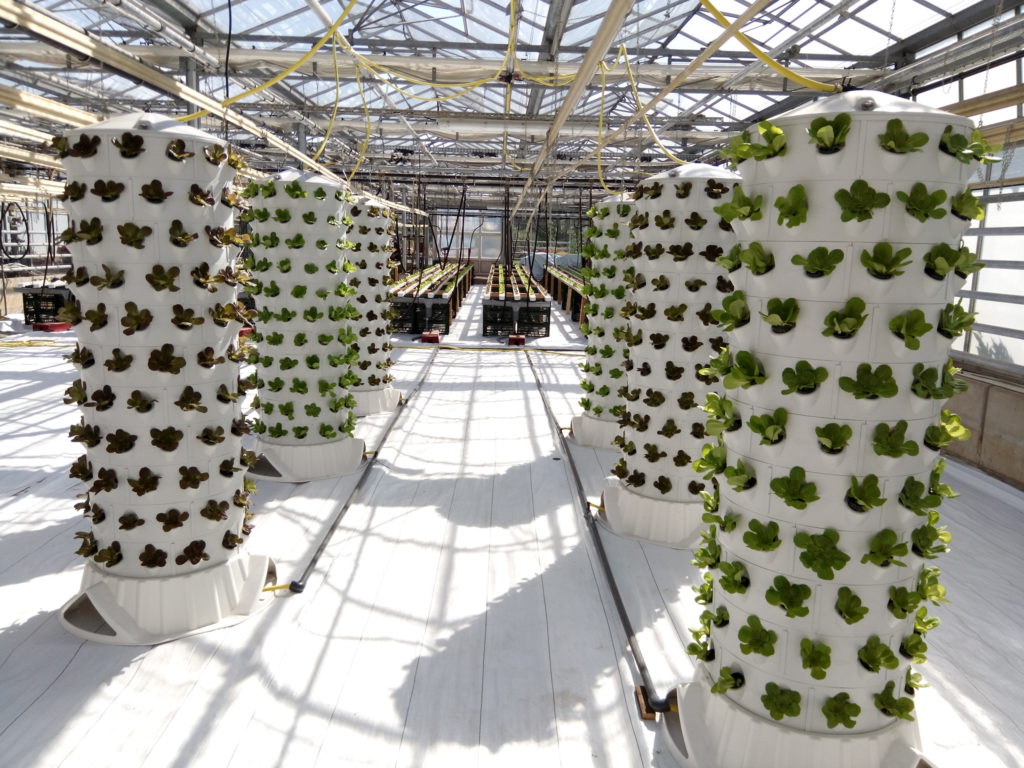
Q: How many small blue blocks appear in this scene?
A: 0